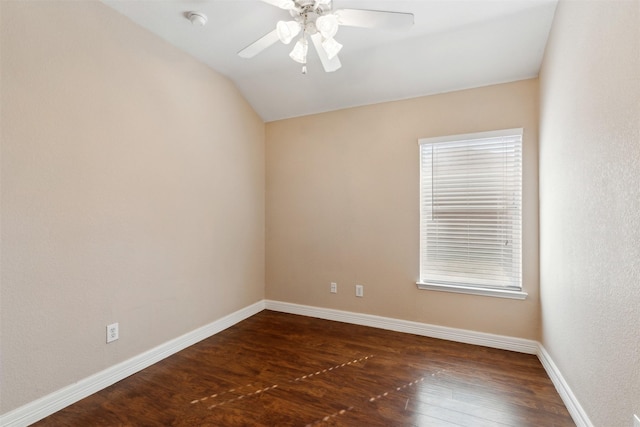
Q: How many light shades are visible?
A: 4